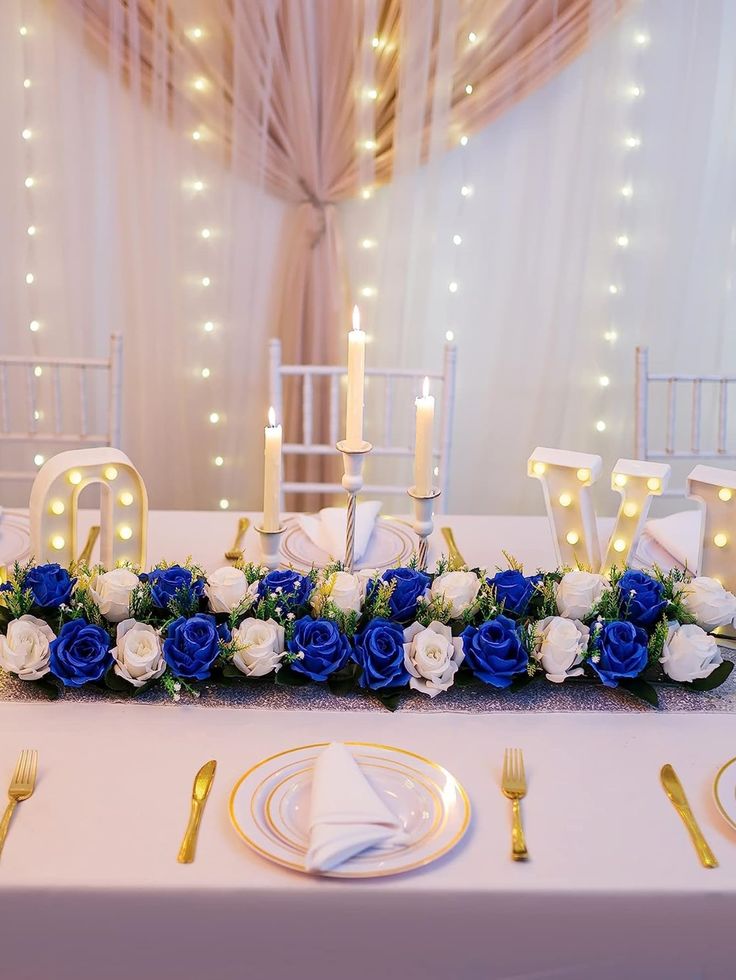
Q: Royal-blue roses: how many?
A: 12